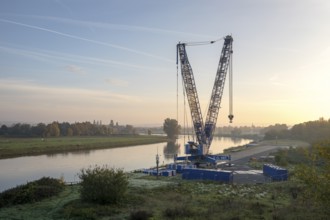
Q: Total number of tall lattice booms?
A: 2